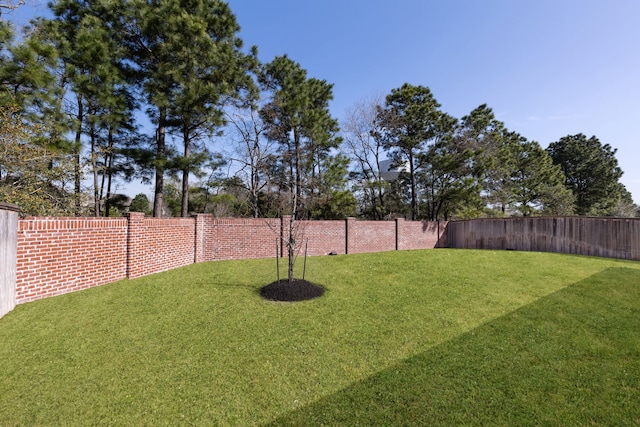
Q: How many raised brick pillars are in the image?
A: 5